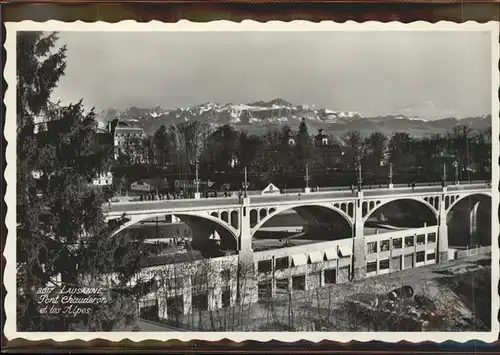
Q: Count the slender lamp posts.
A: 7